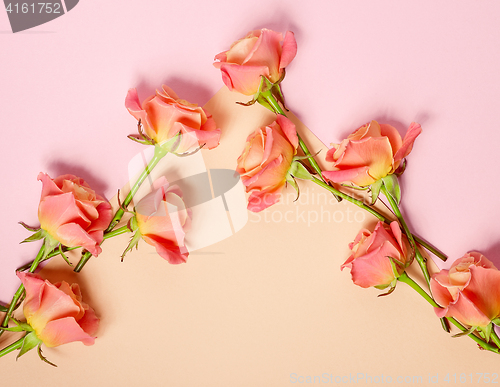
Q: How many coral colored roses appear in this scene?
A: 9